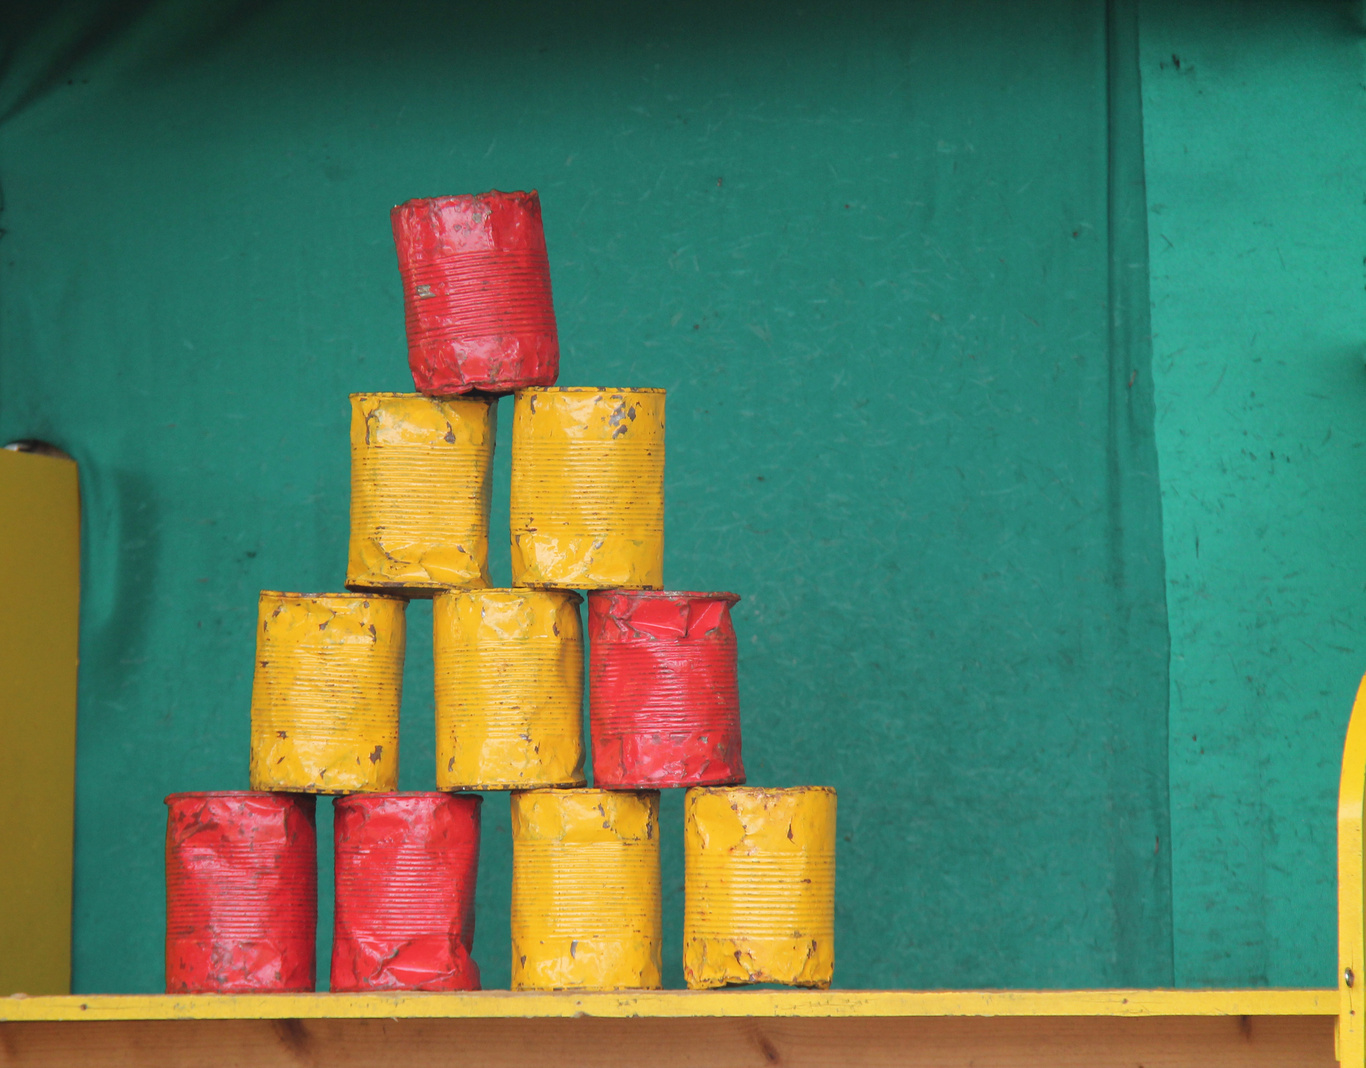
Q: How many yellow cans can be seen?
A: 6